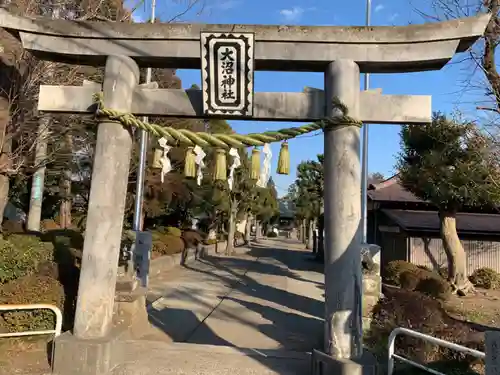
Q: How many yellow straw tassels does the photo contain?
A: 5